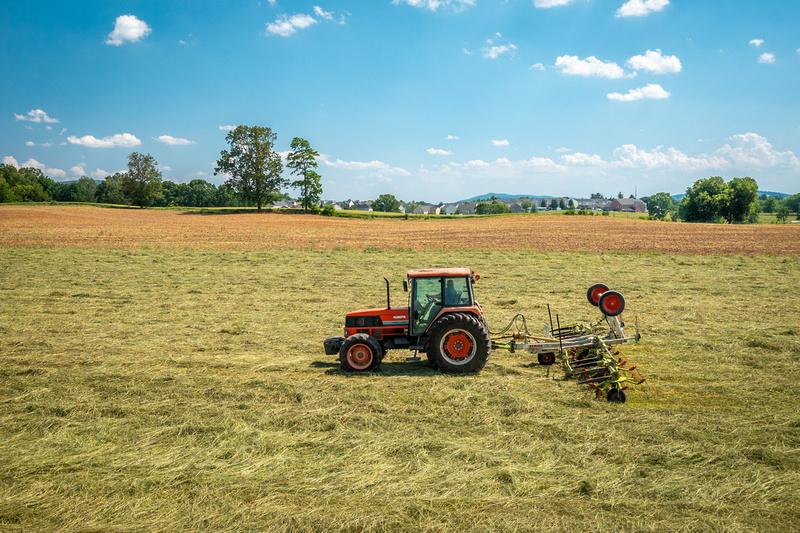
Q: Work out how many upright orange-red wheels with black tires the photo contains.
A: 4